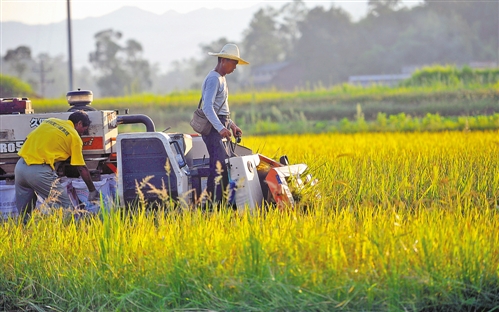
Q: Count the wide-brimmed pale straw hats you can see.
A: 1